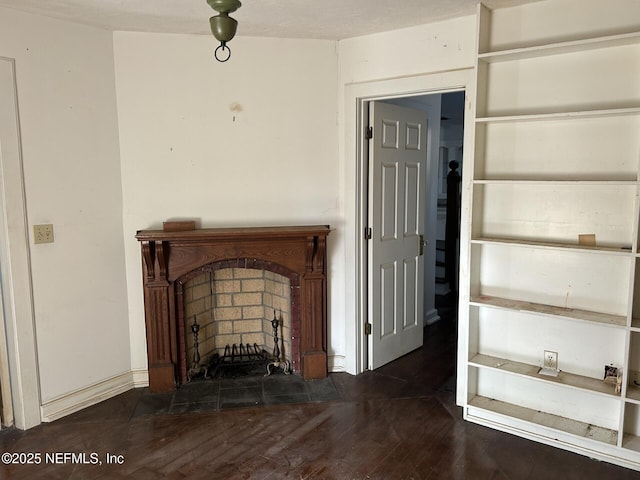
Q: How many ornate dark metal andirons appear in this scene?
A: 2